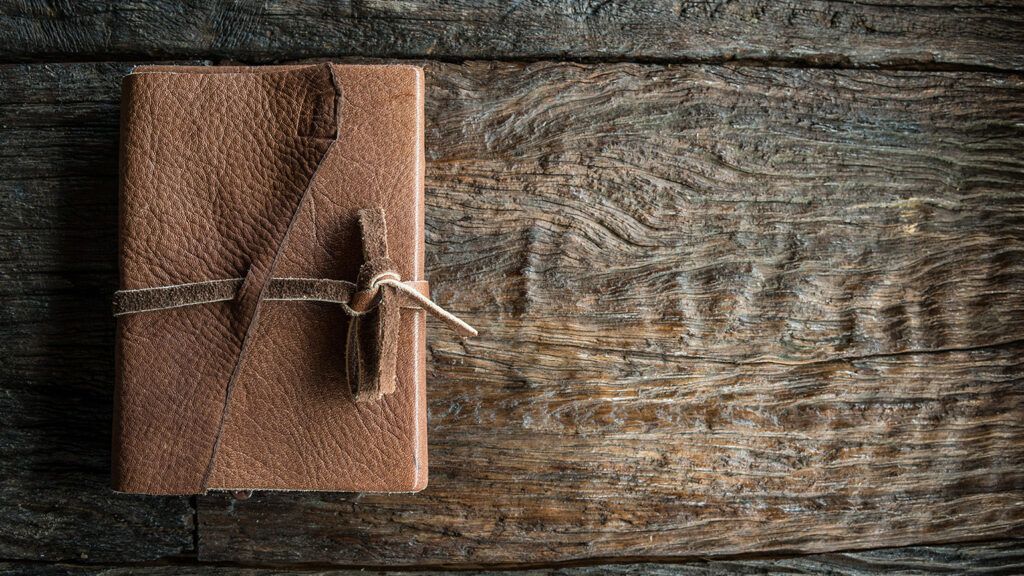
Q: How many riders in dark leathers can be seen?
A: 0